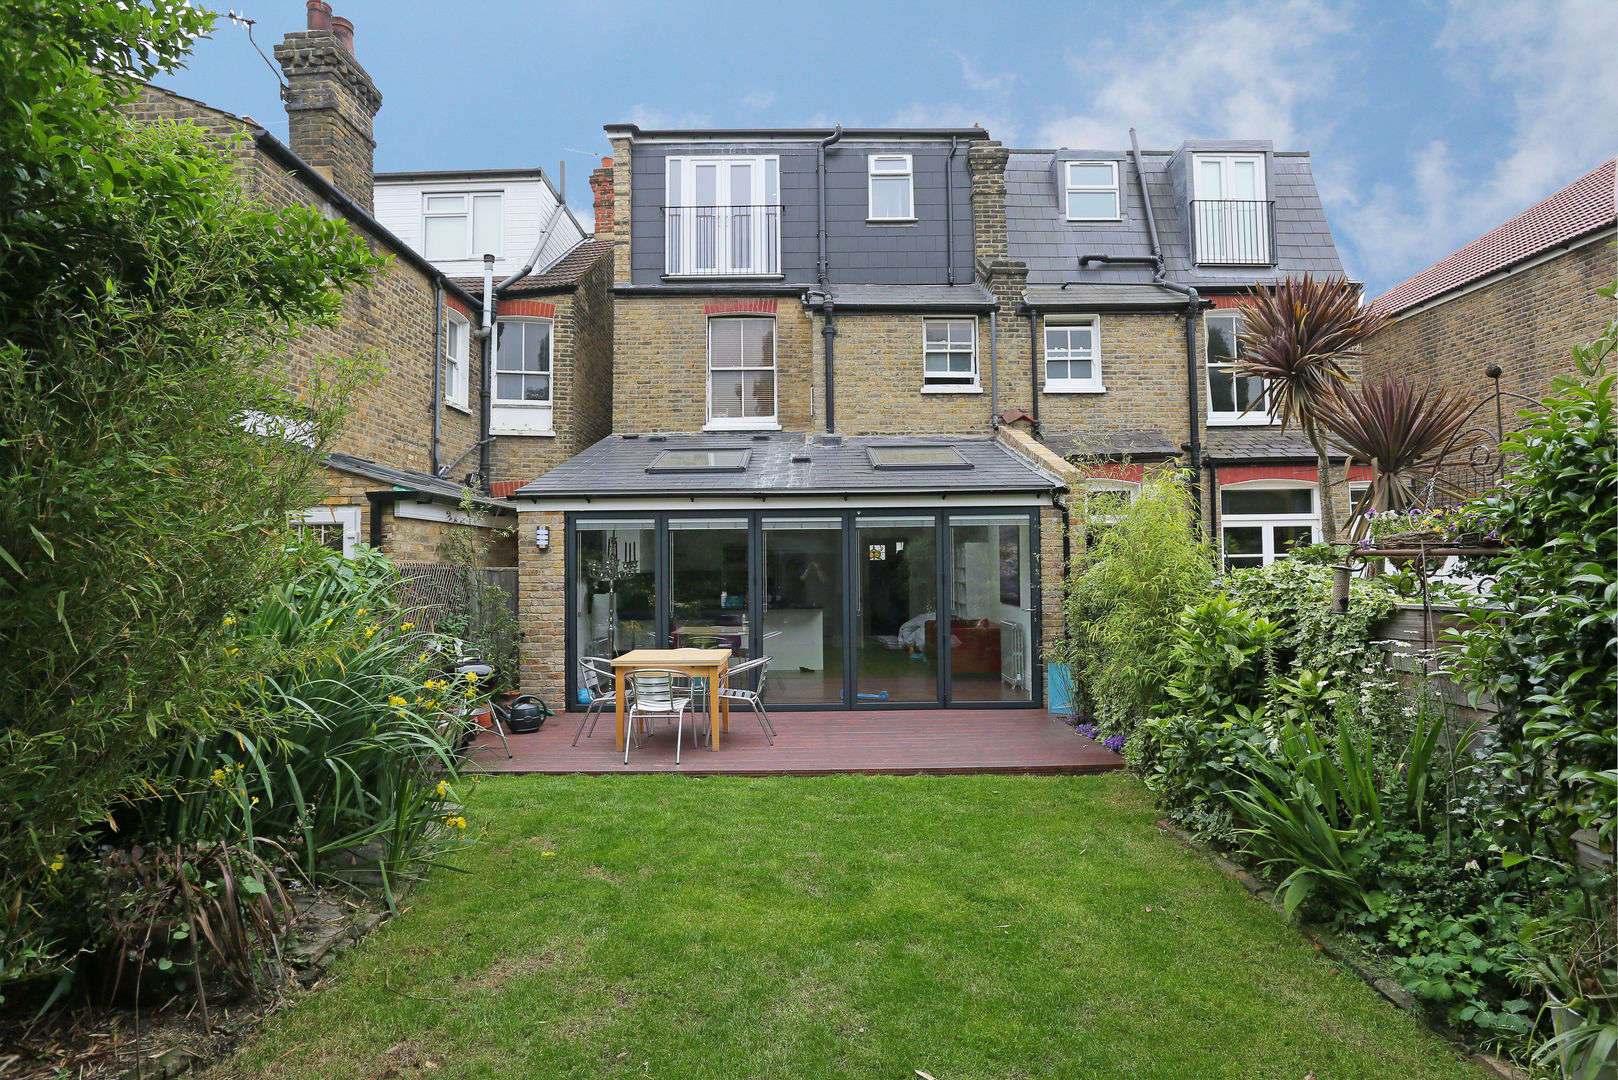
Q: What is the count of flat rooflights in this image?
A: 2